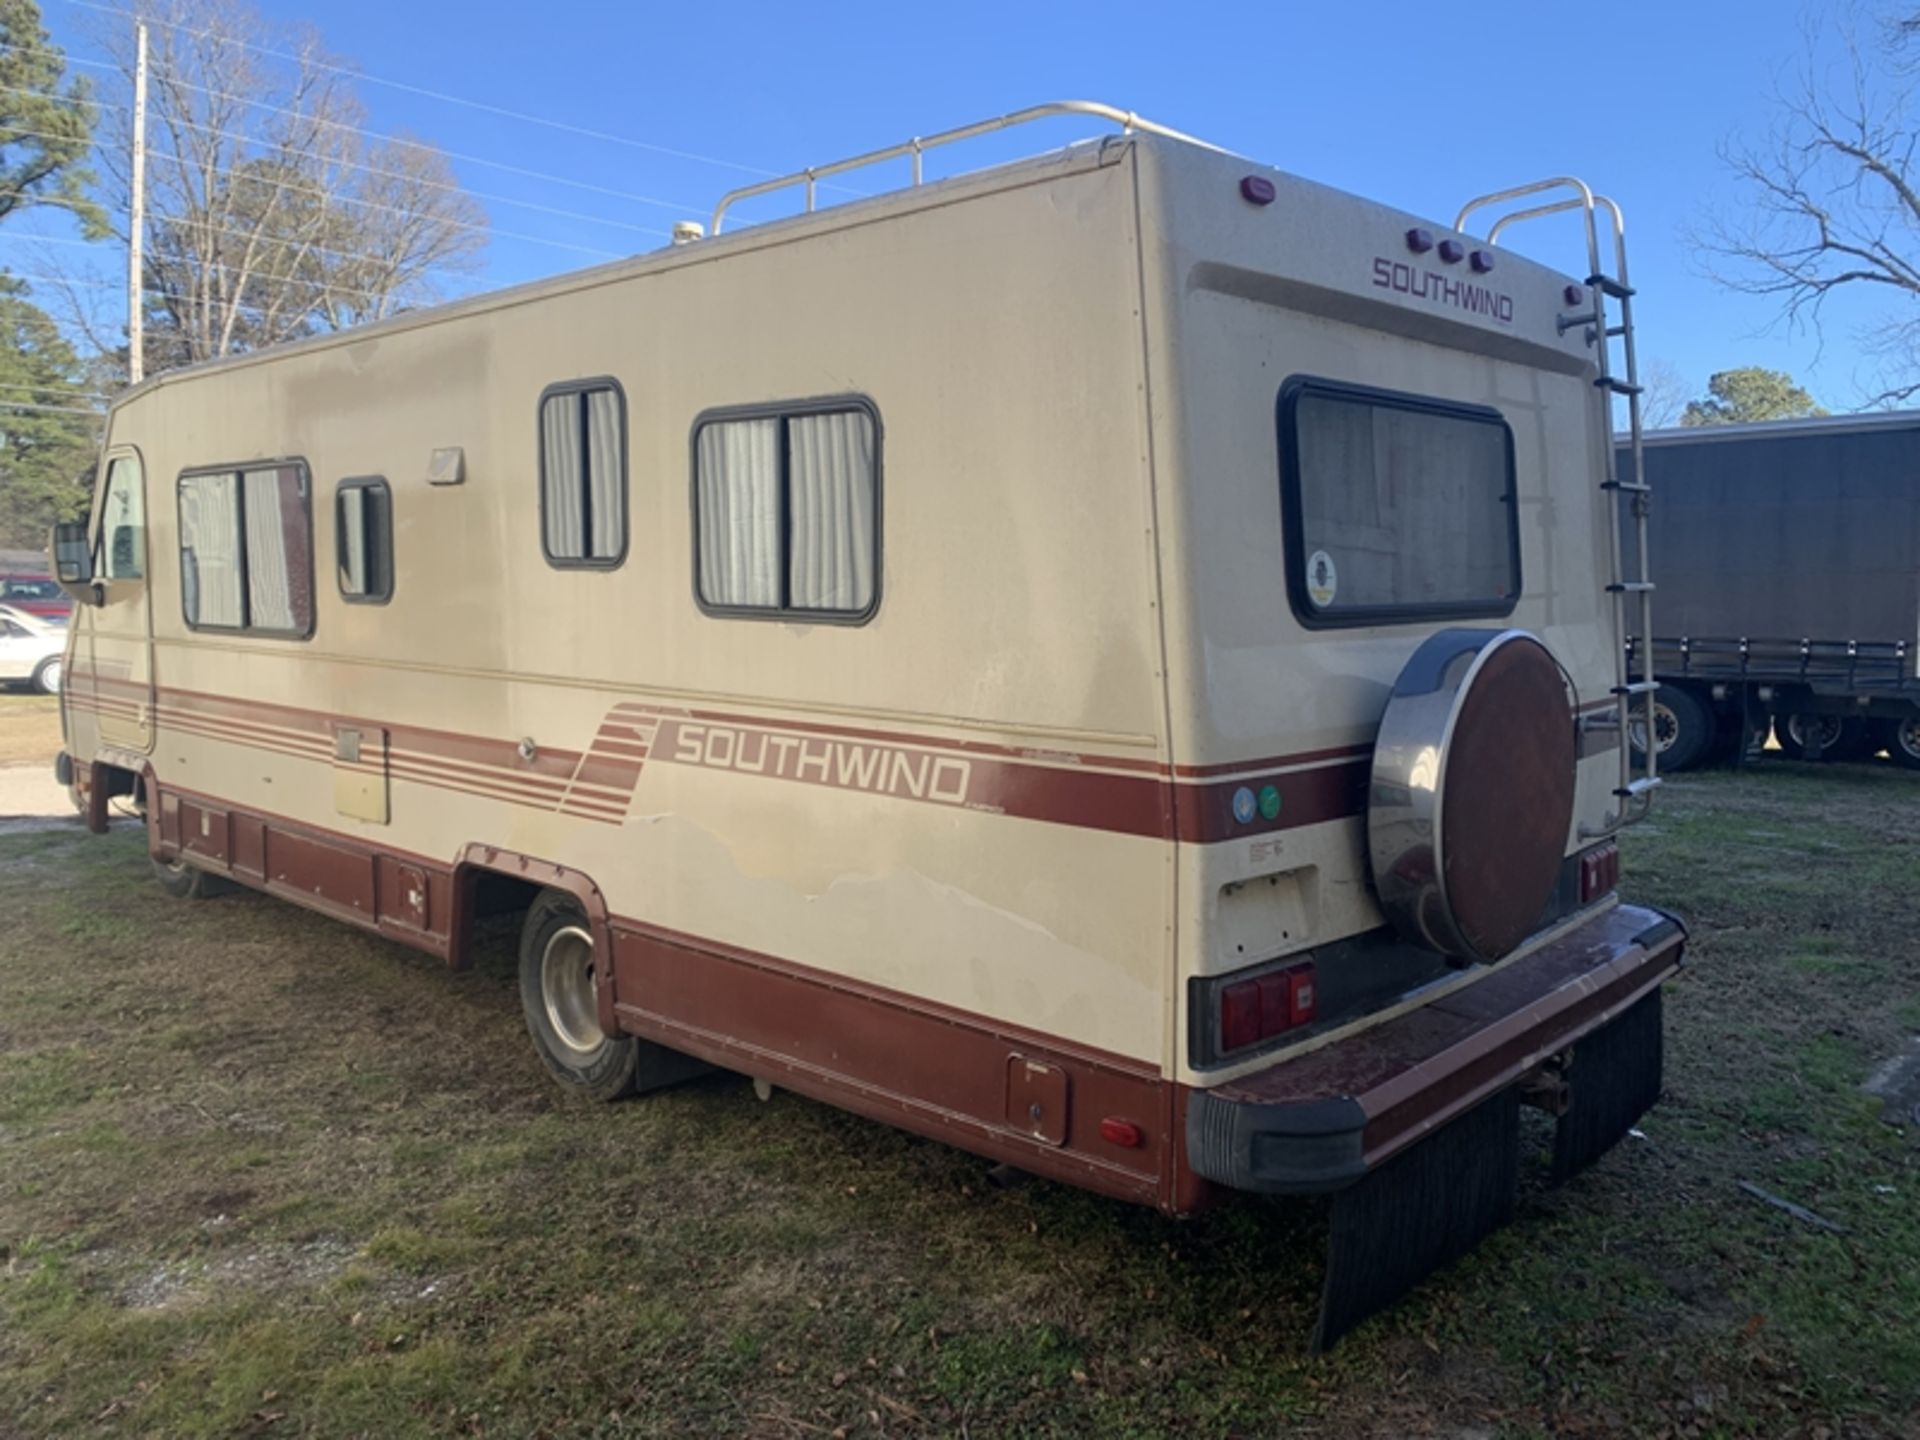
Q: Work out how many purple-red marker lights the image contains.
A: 5